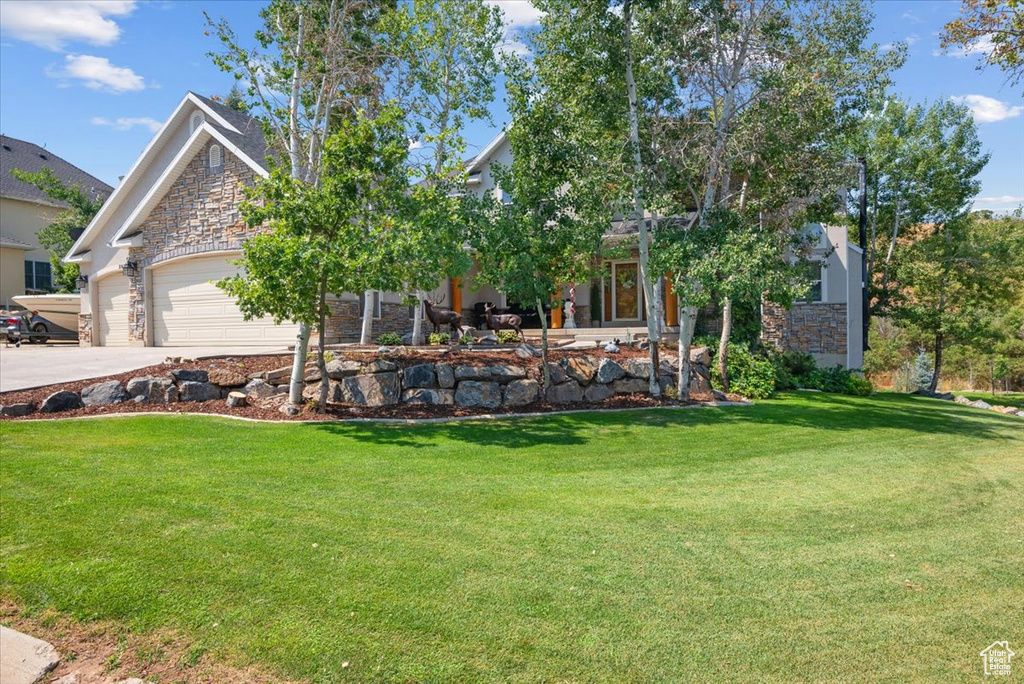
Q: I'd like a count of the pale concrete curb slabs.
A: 1